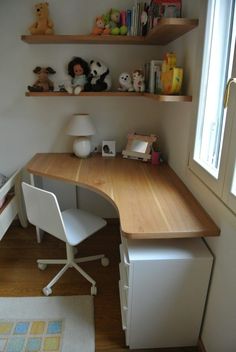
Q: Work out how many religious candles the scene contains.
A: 0